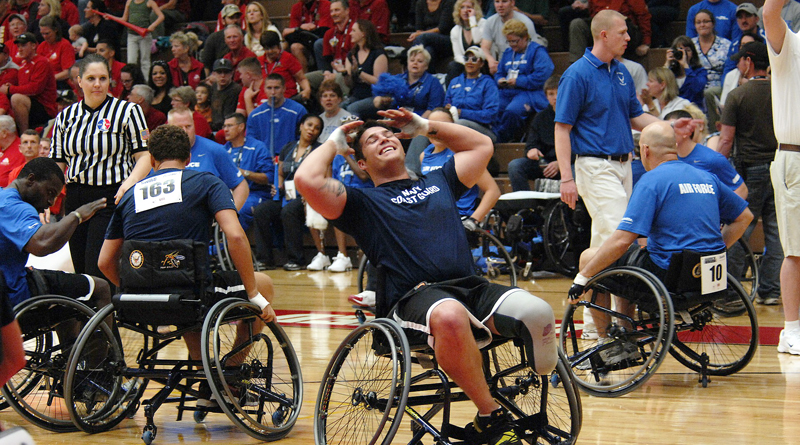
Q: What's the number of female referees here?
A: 1